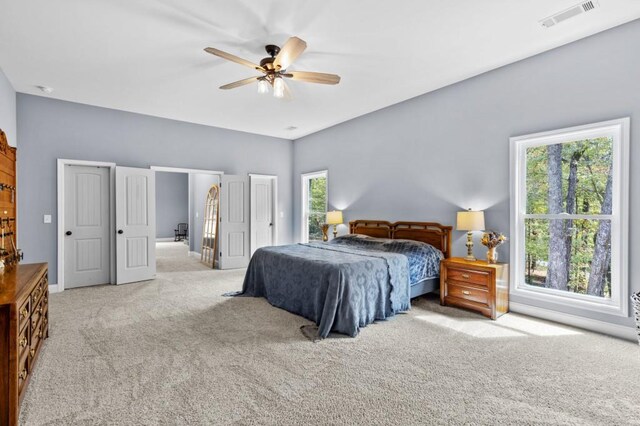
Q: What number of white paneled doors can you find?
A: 4